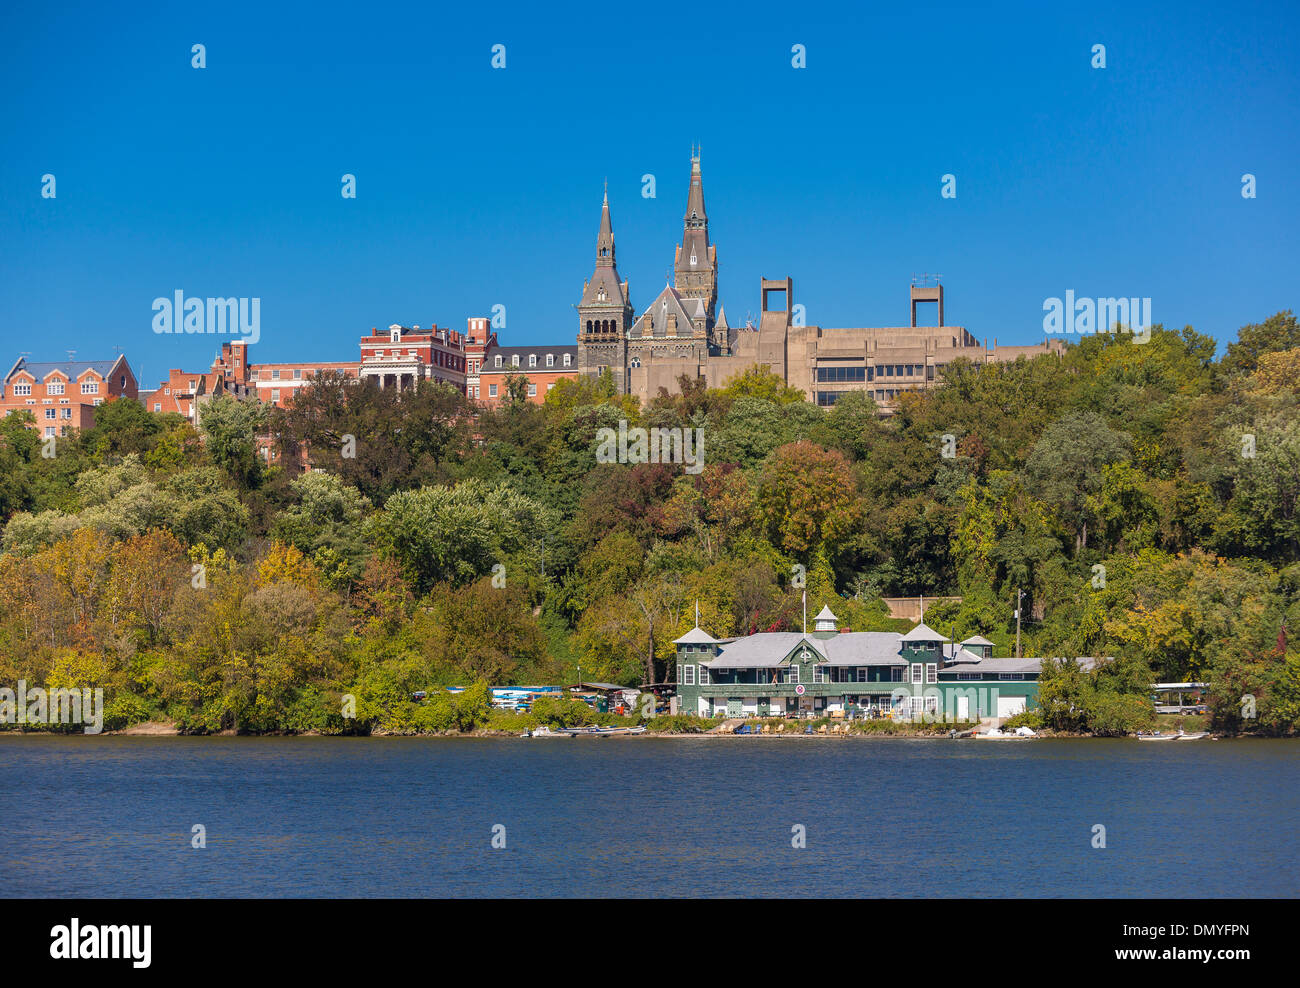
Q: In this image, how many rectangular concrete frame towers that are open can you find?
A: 2